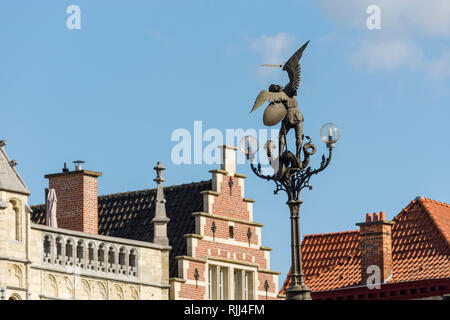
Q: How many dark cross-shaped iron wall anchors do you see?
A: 5